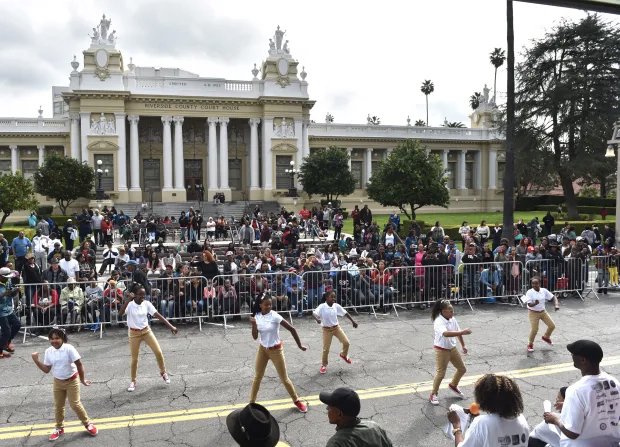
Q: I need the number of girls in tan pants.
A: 6